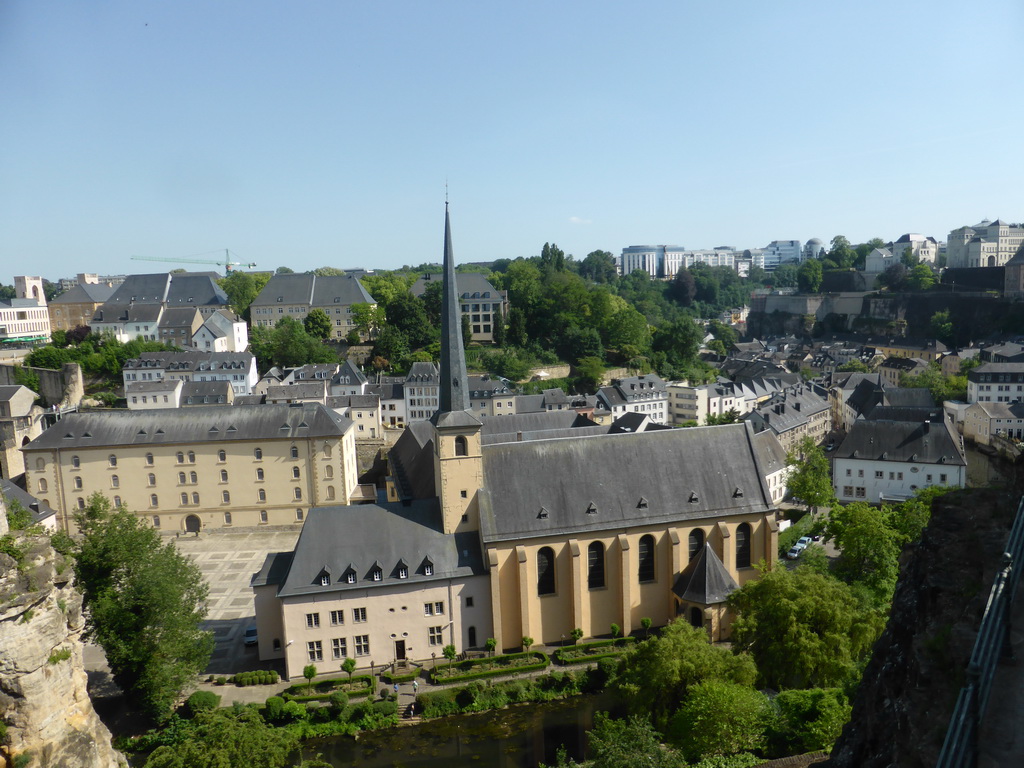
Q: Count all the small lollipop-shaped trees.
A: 8